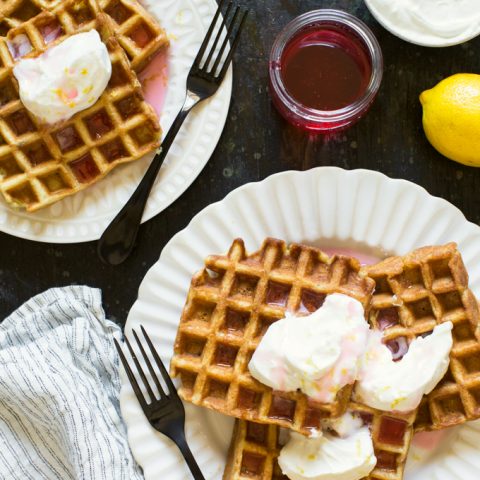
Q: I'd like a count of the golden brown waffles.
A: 5